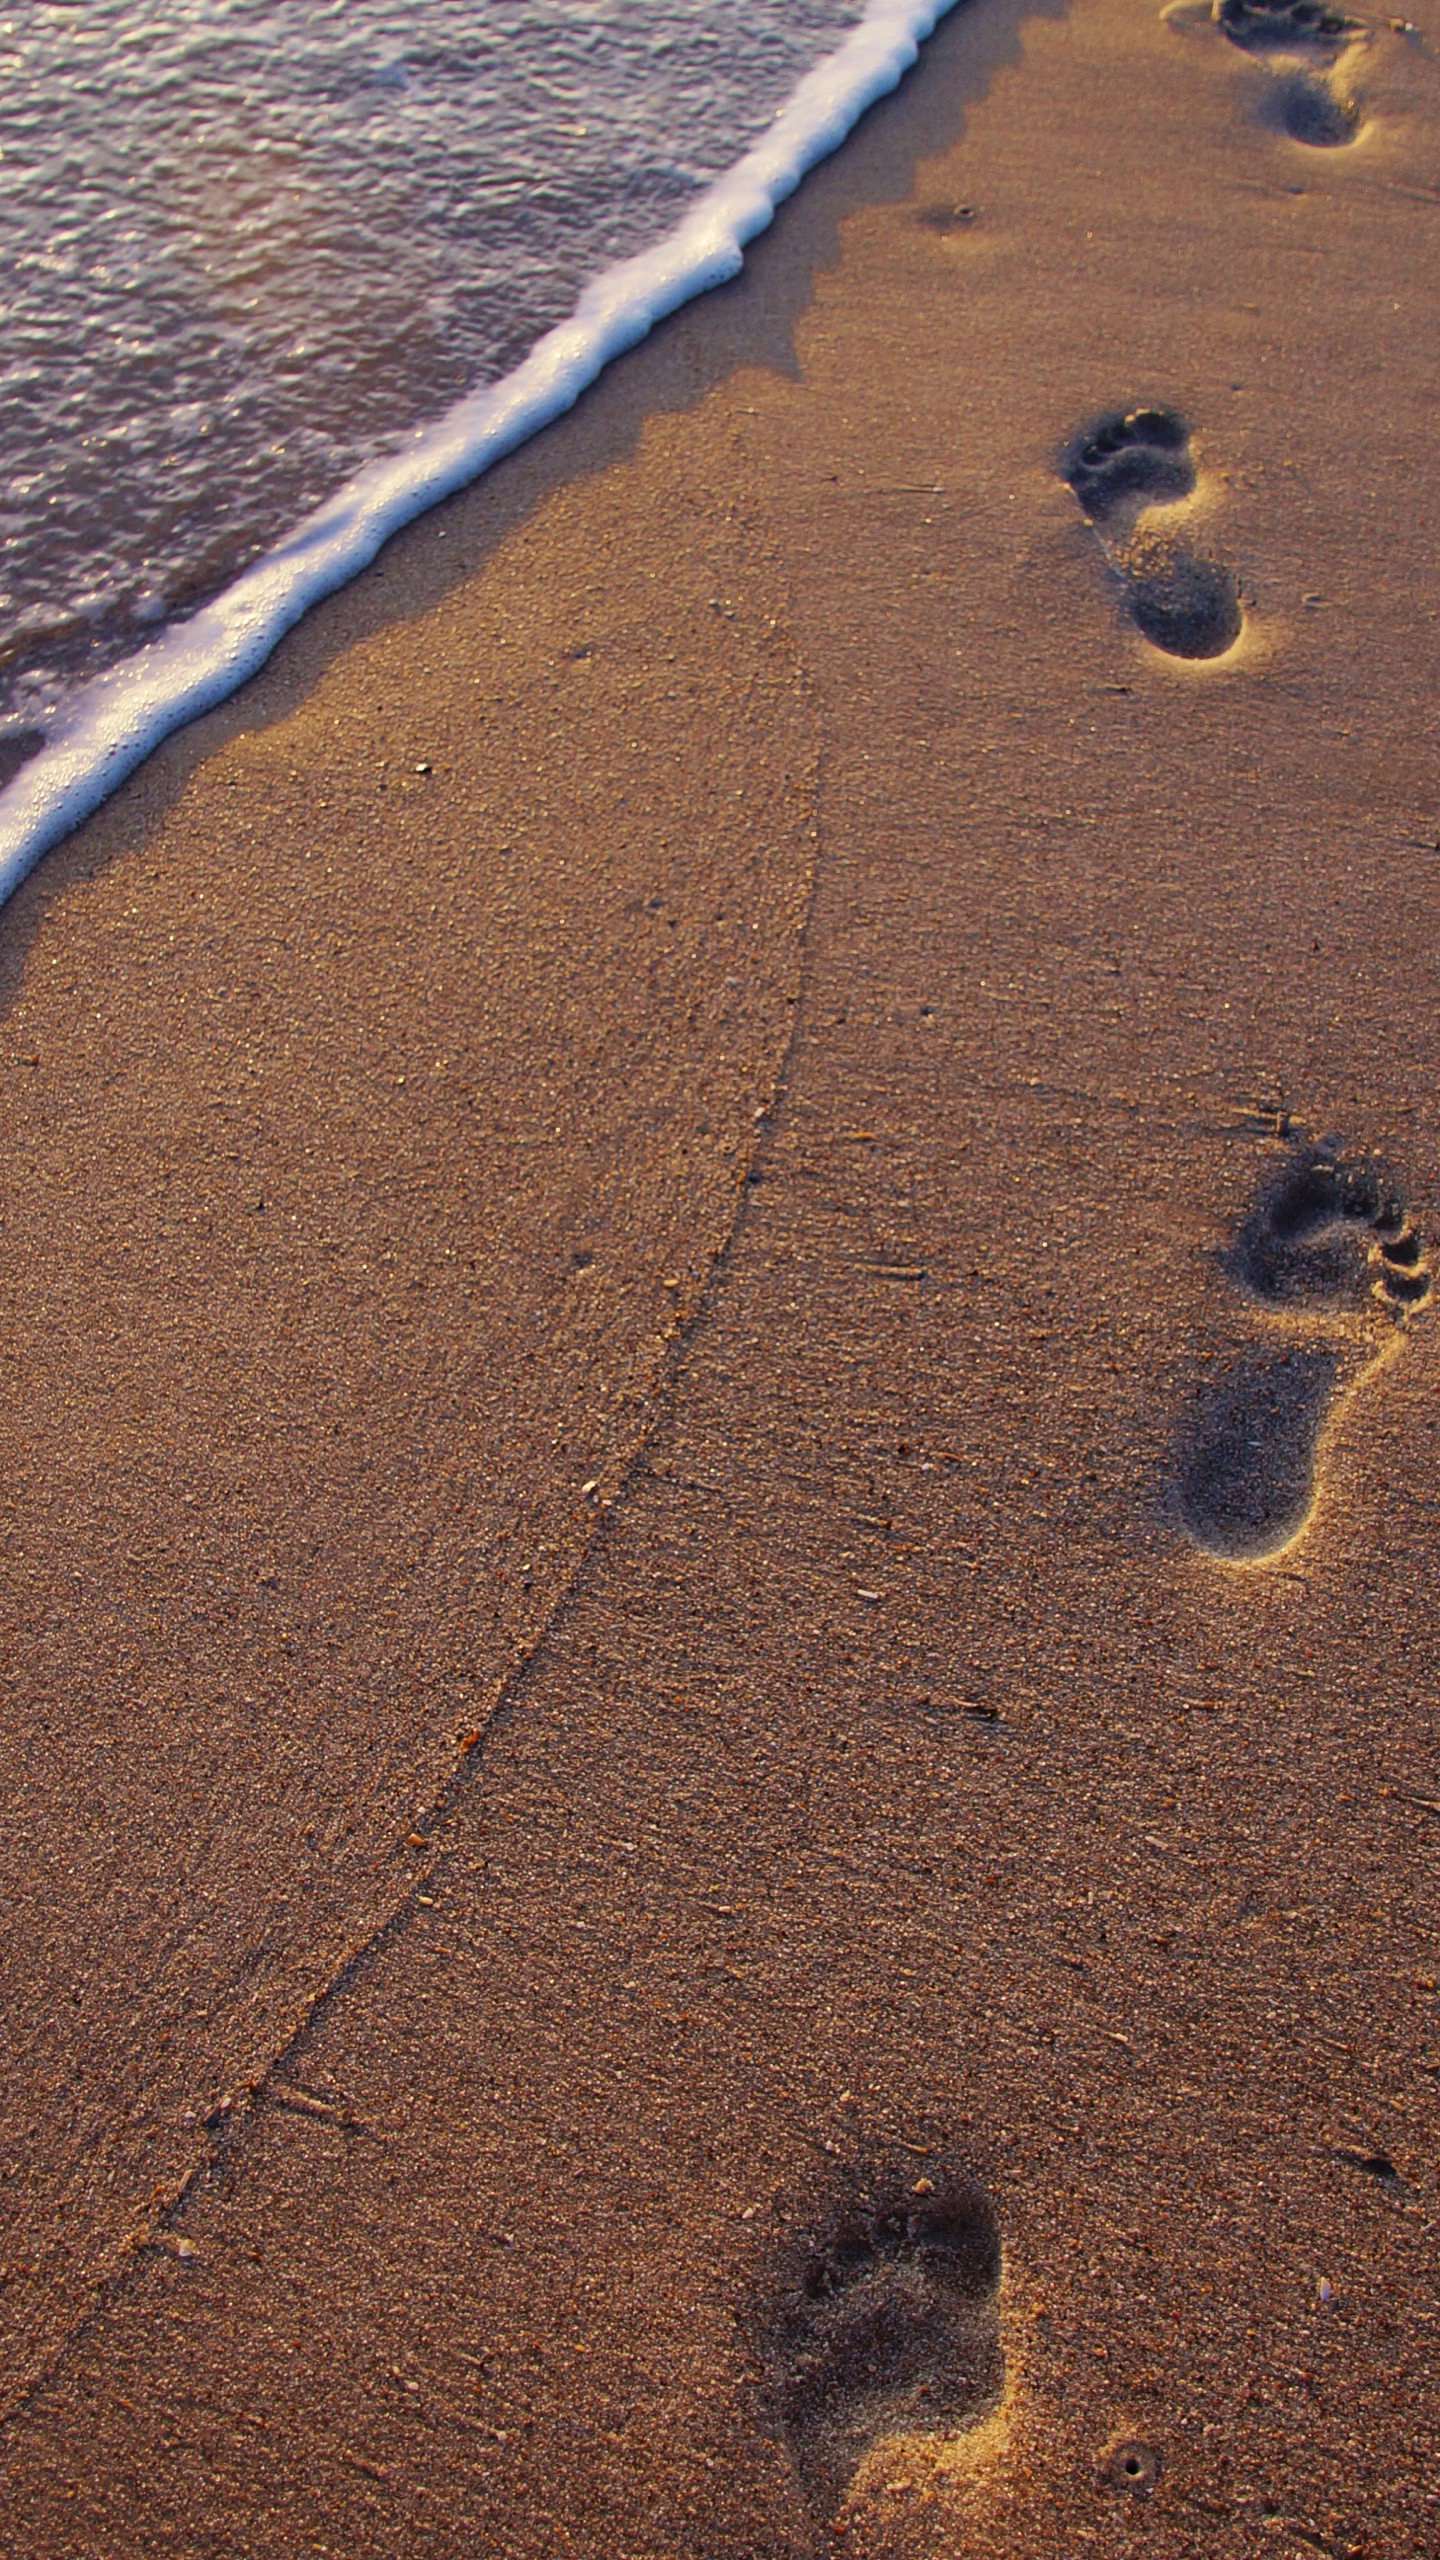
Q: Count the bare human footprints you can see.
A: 4